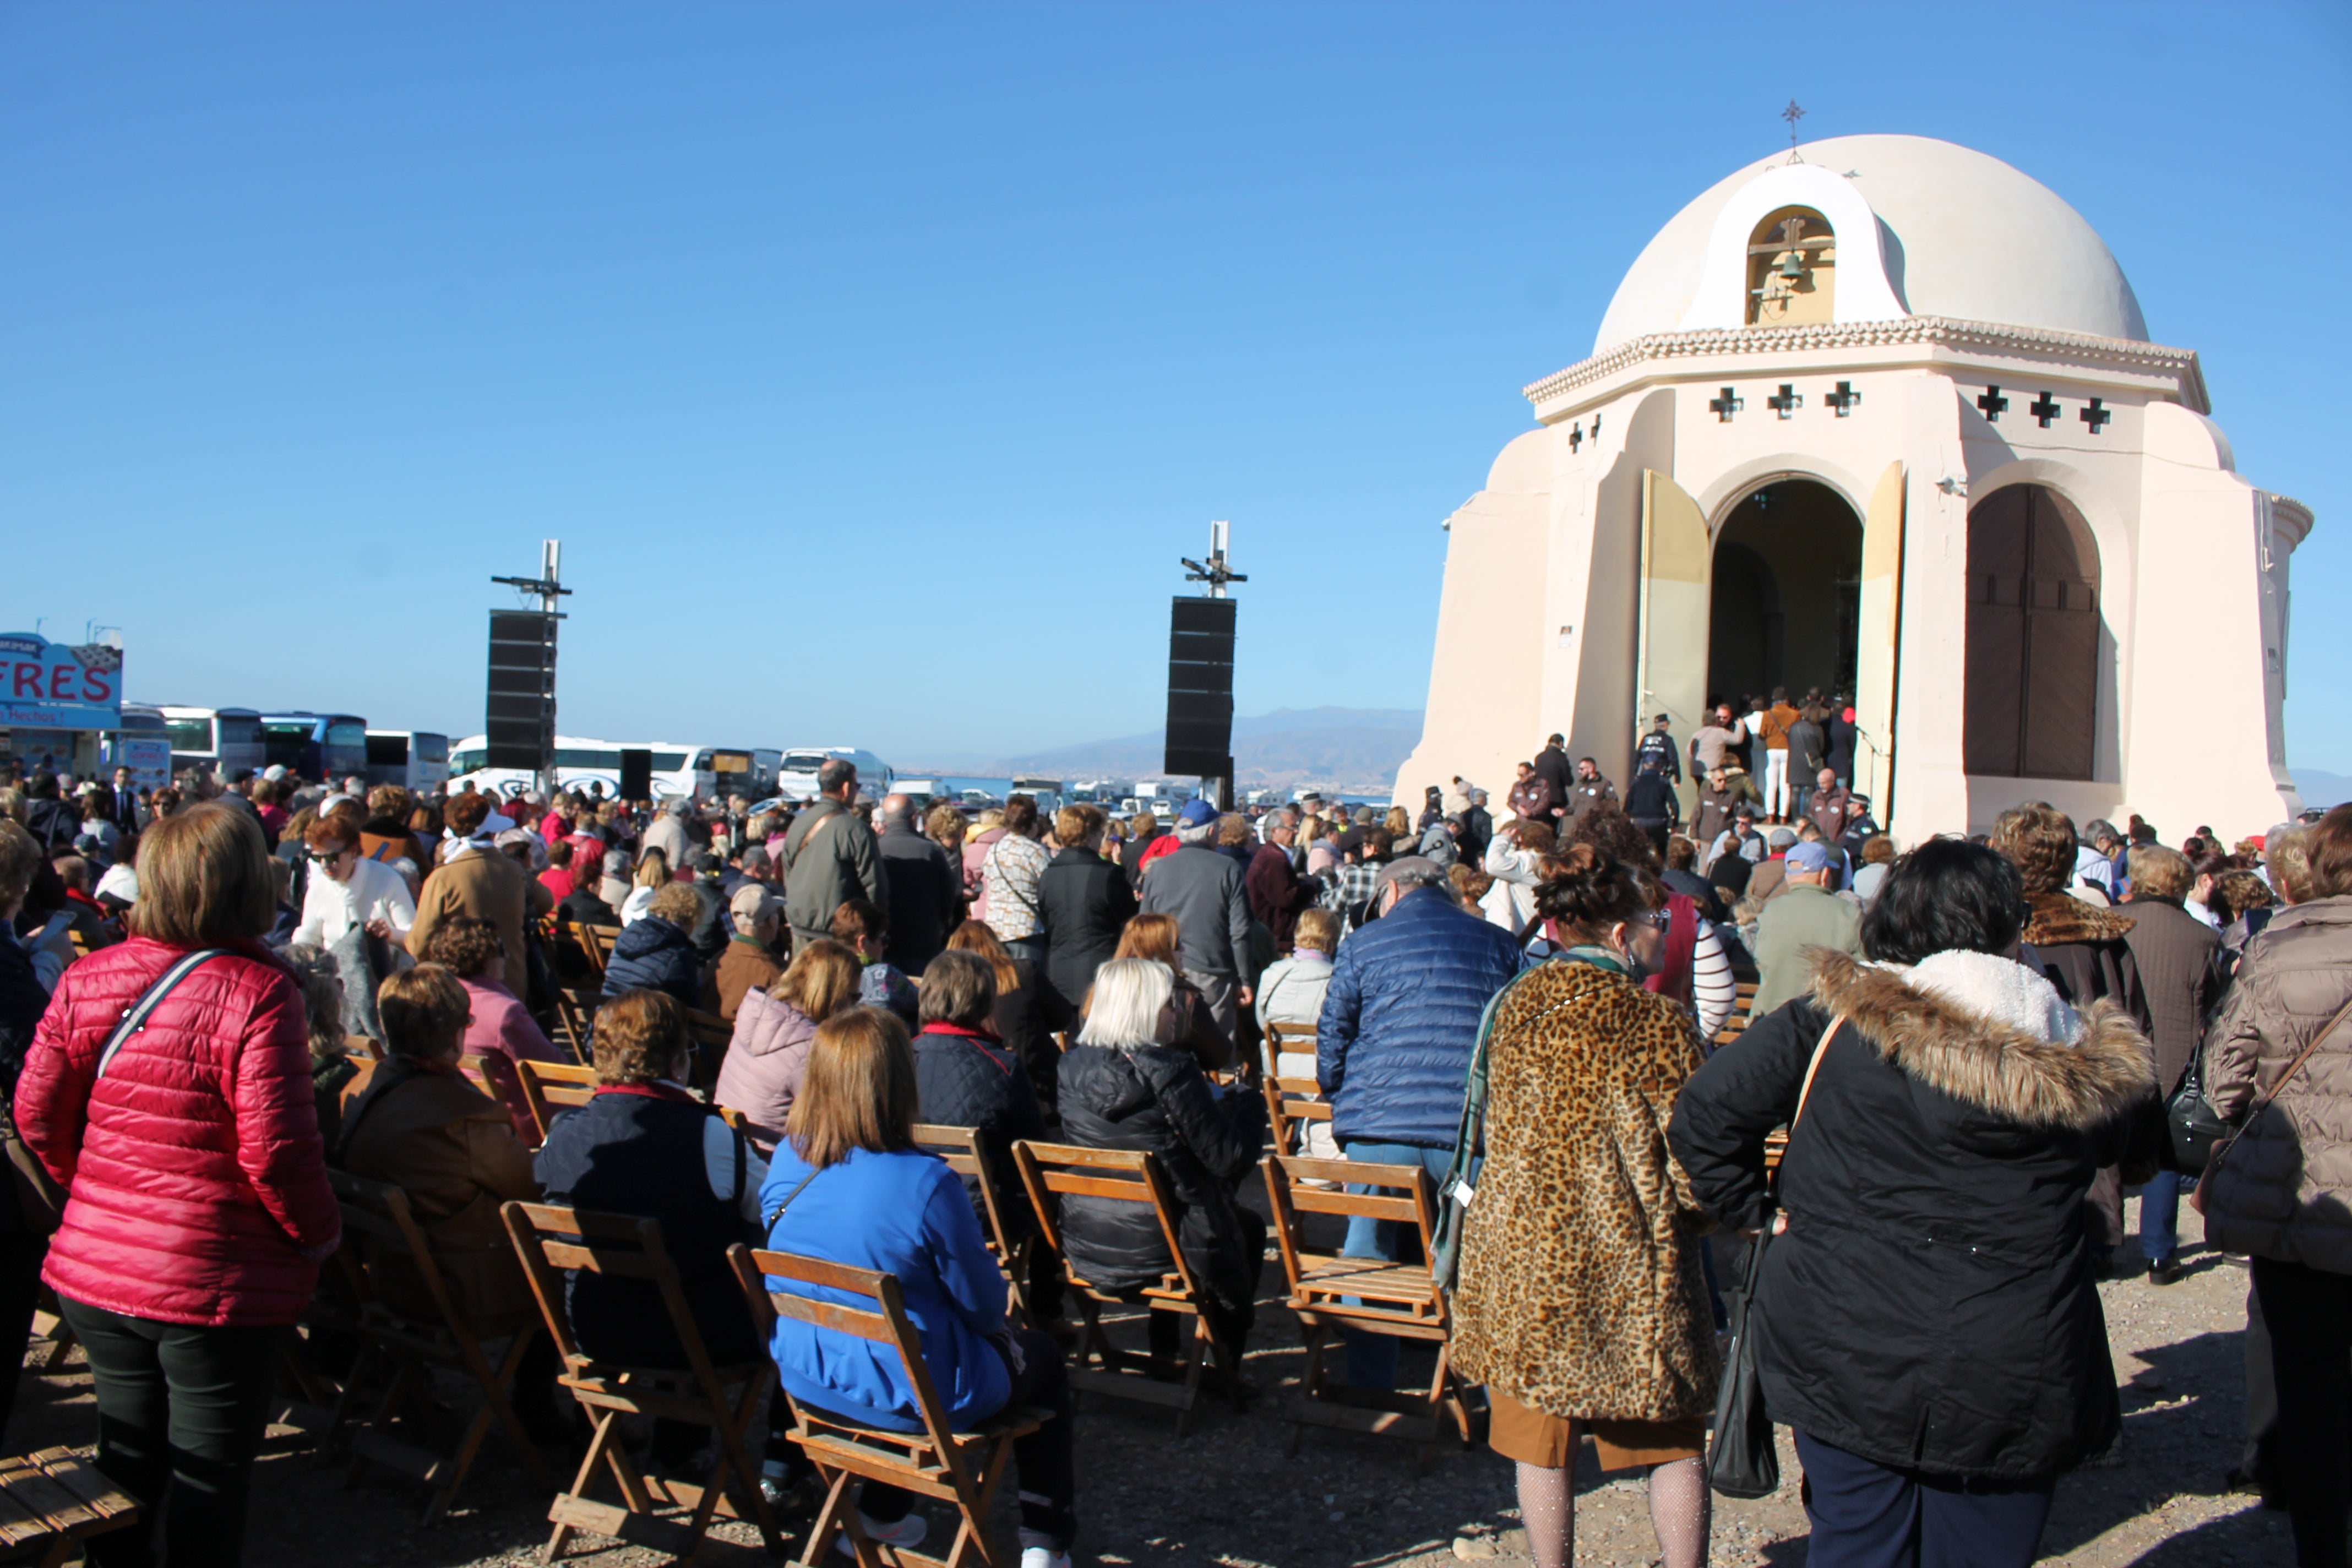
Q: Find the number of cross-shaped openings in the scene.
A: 8